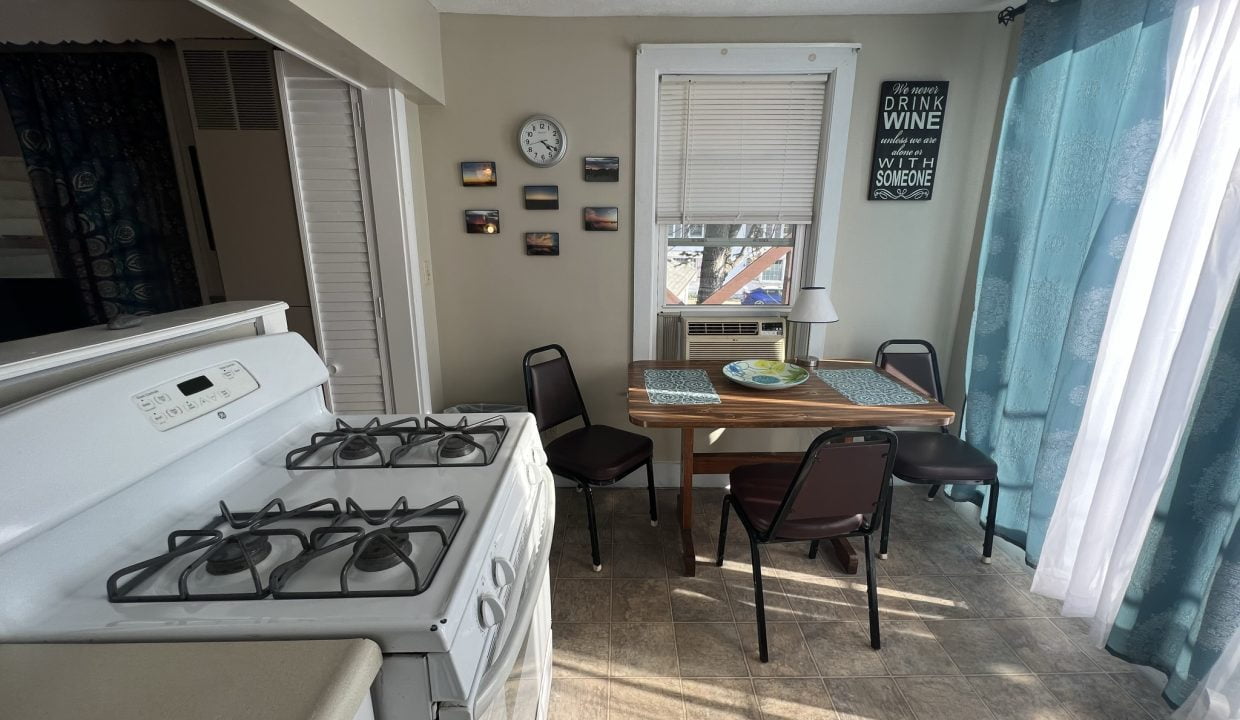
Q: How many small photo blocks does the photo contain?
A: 6